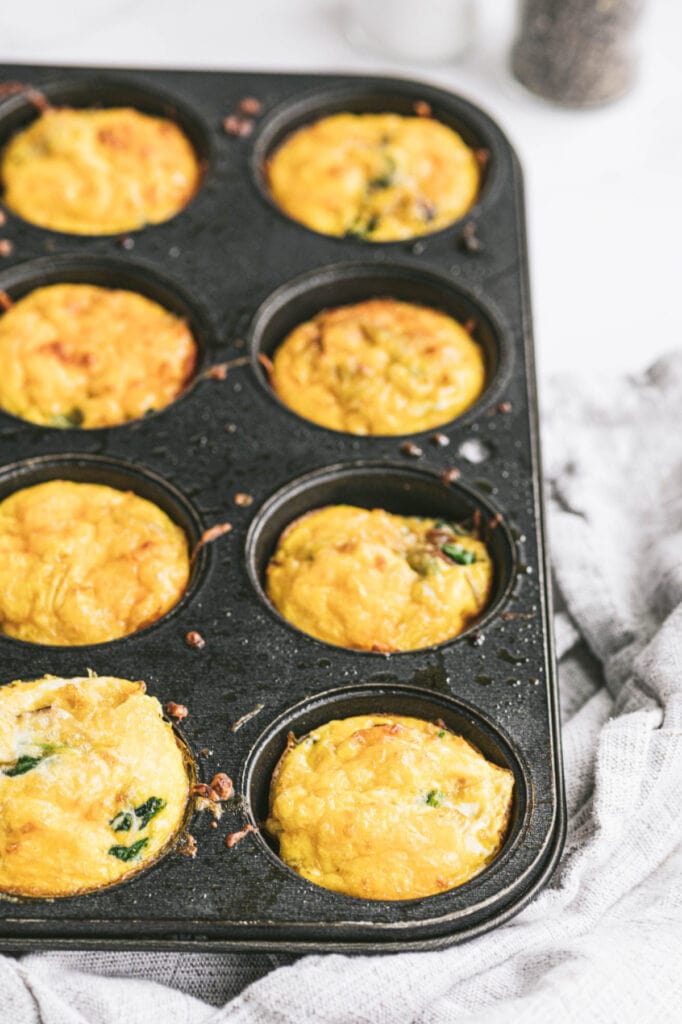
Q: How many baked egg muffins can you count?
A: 8